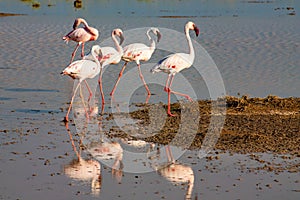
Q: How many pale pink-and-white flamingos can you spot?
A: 5